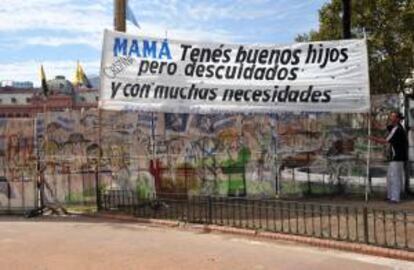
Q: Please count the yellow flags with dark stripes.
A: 2